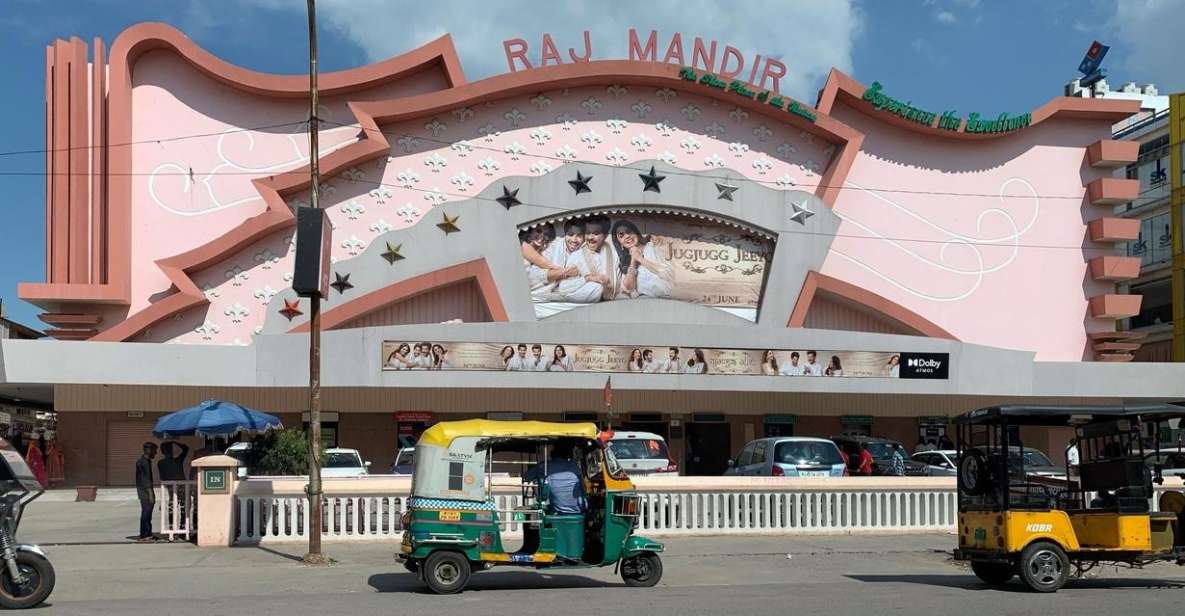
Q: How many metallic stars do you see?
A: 9